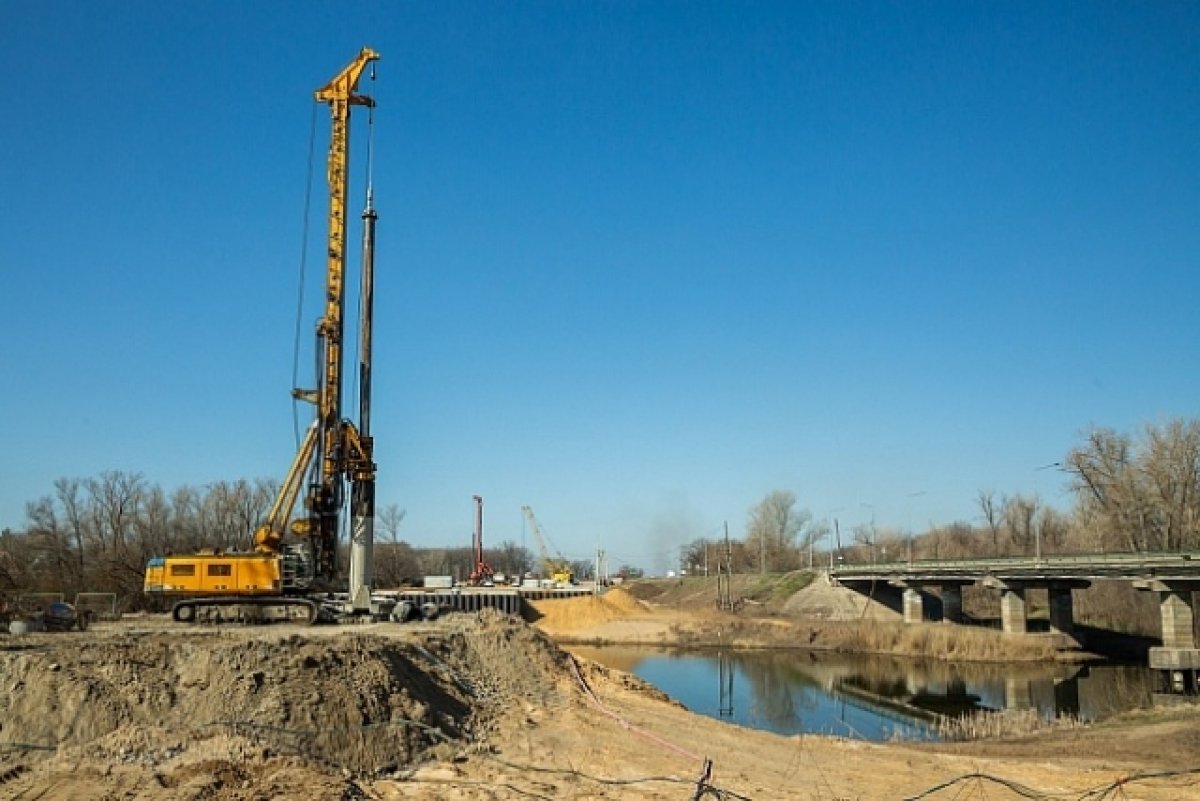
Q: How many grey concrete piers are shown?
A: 5